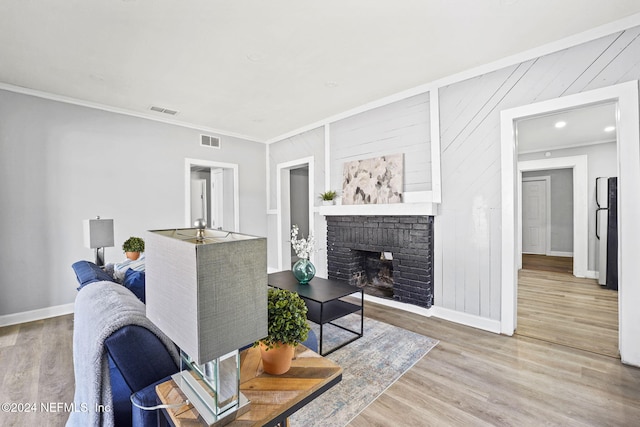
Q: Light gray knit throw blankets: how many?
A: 1